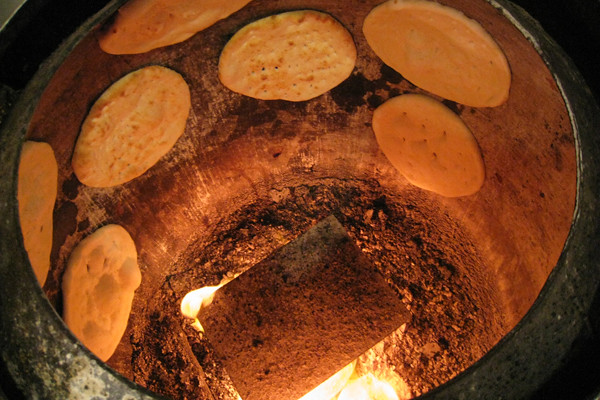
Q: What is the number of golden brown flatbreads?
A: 7